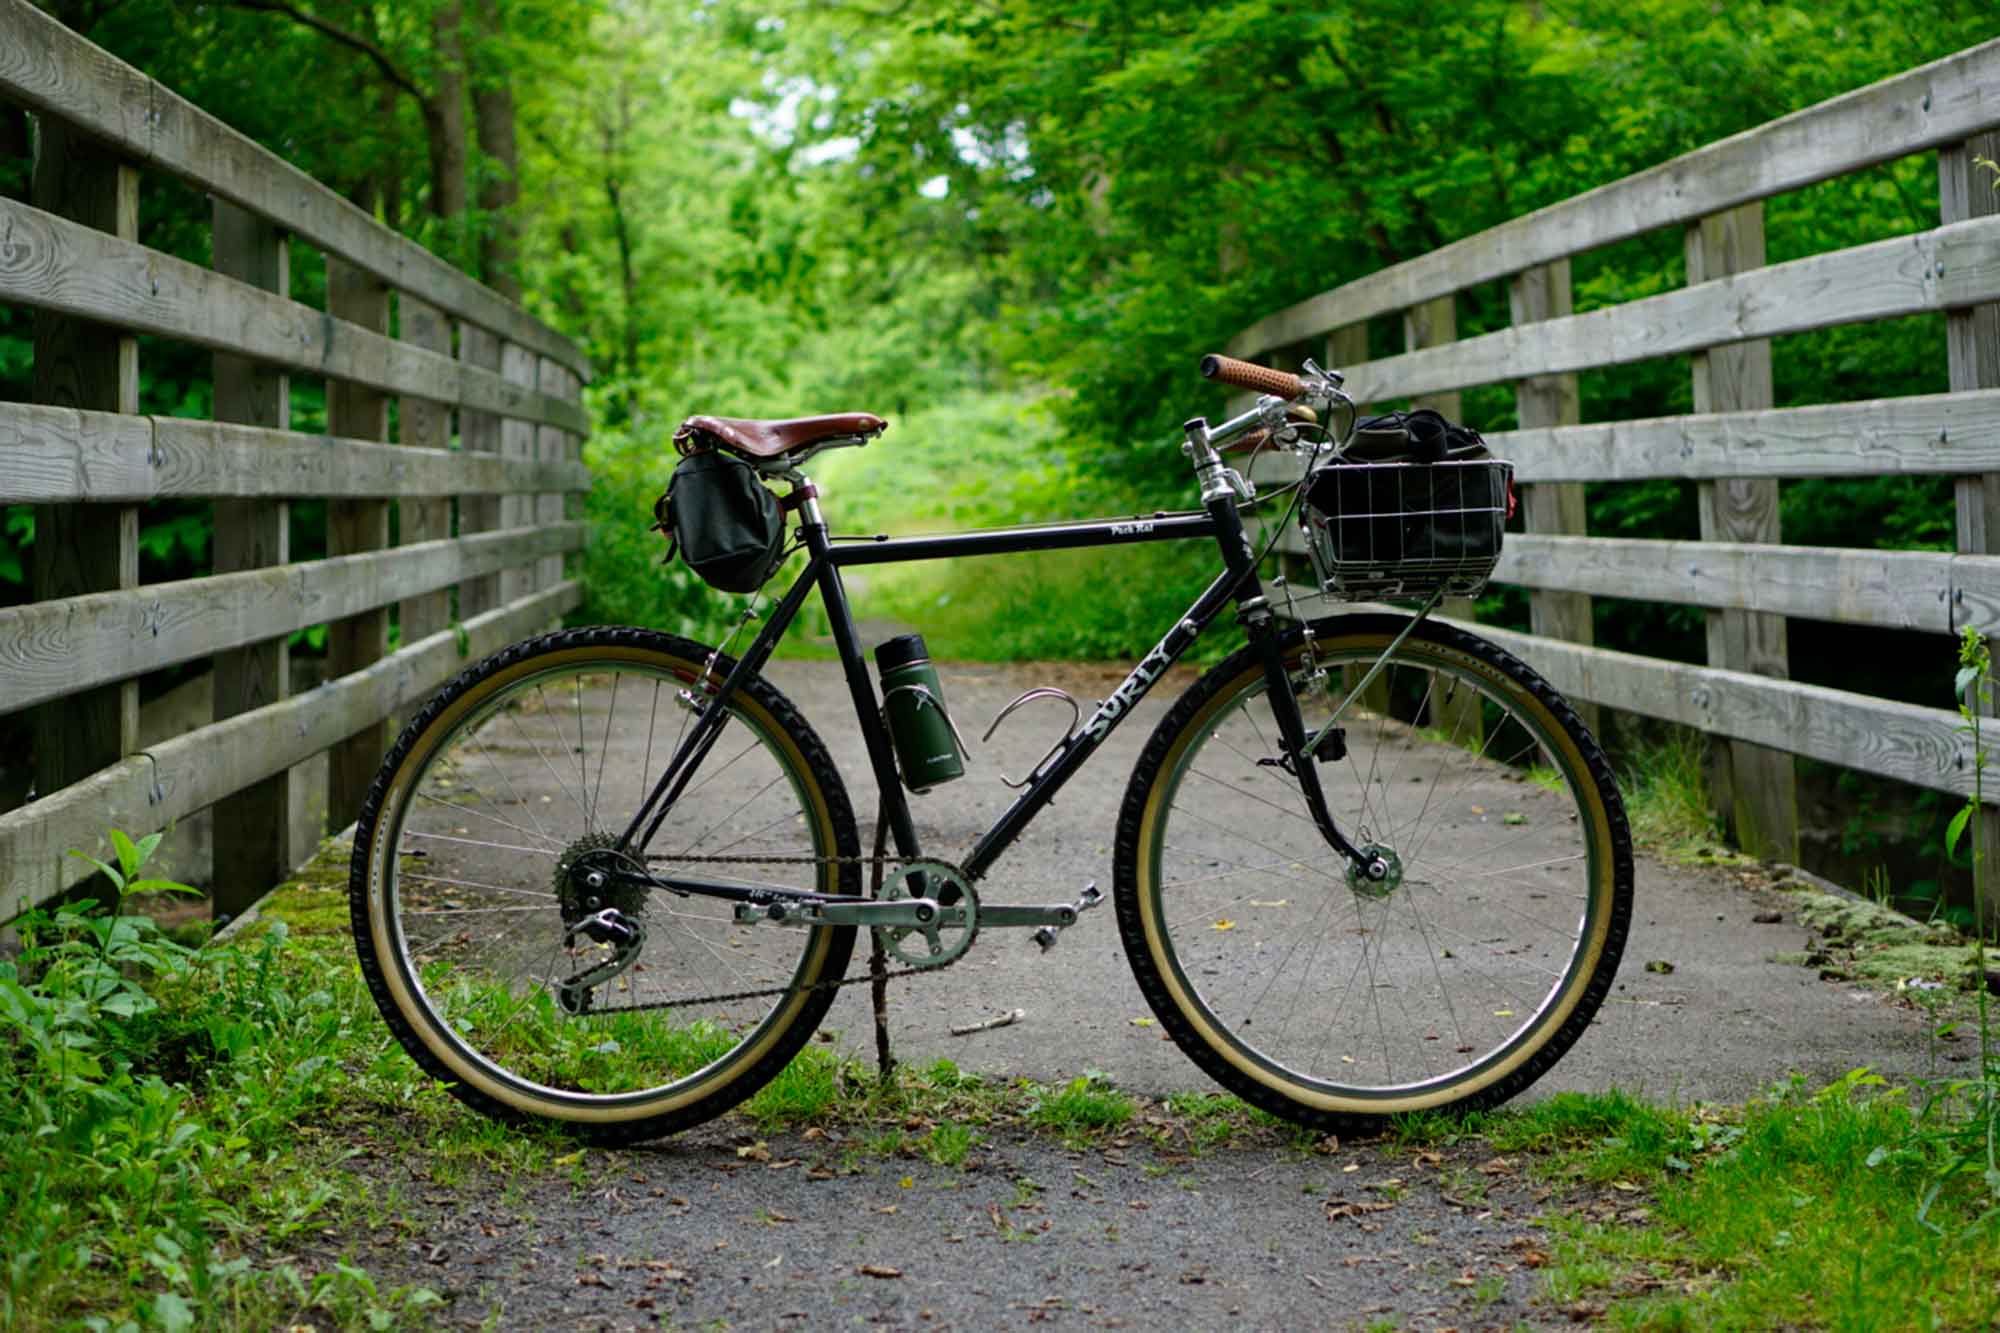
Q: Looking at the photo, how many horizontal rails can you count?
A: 10